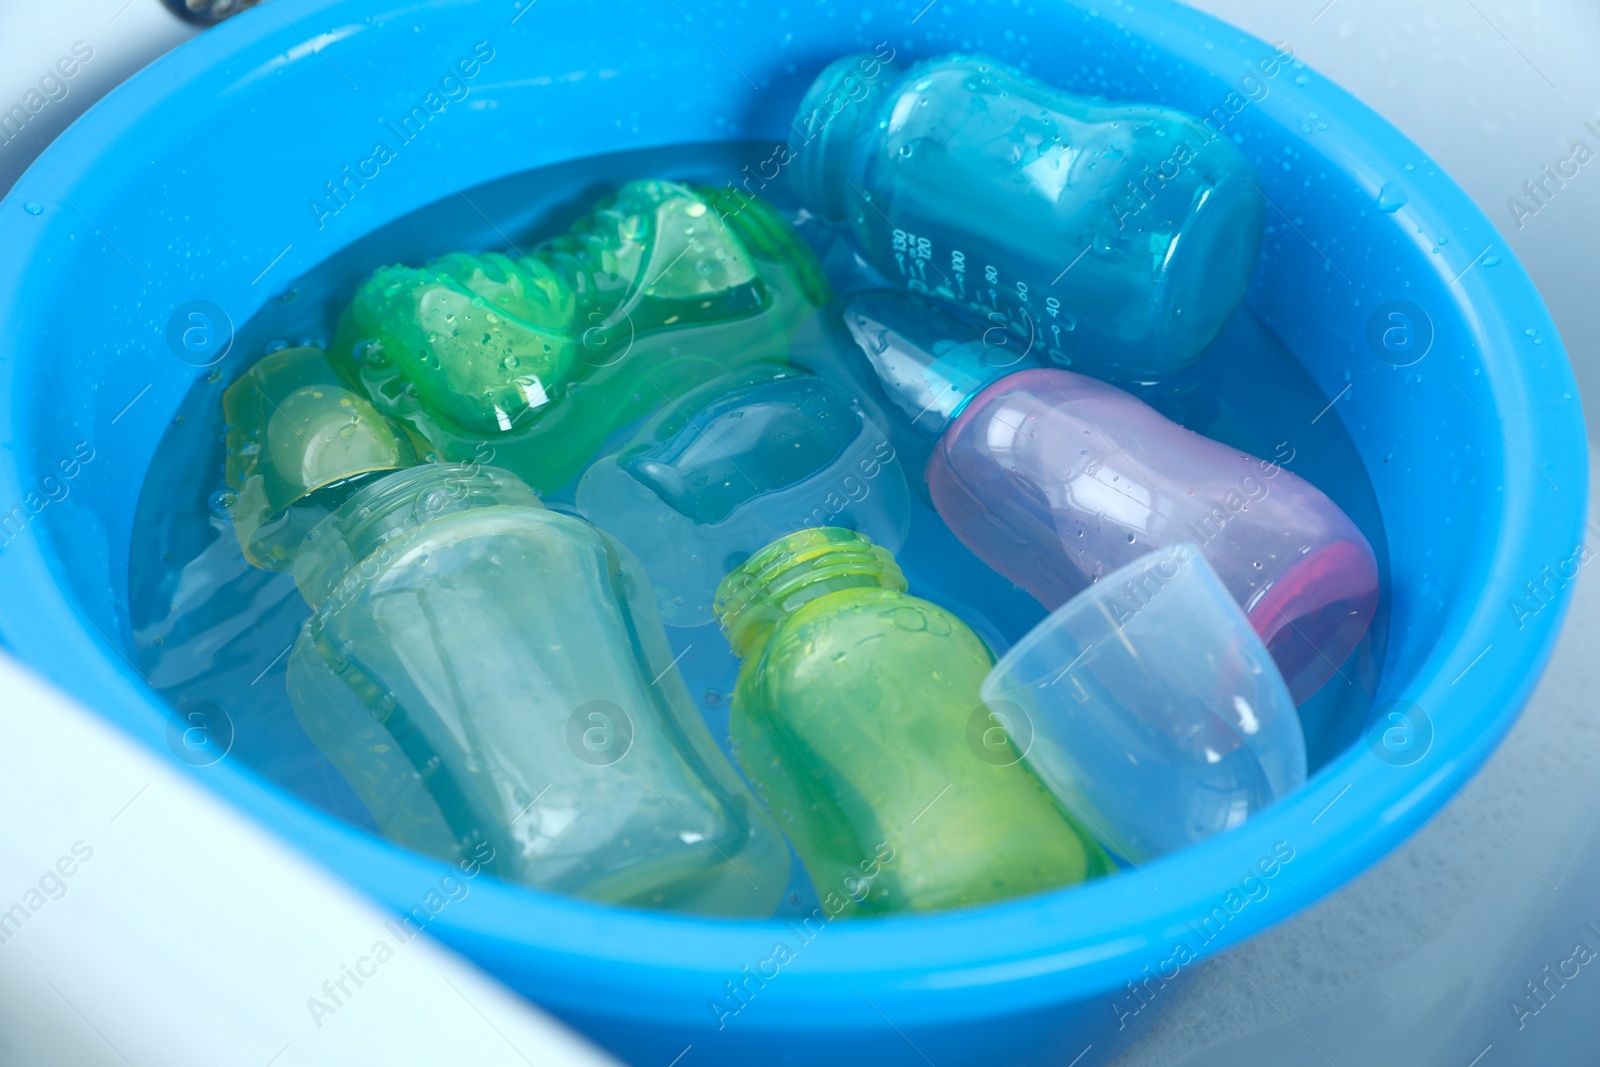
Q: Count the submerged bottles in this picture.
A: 5